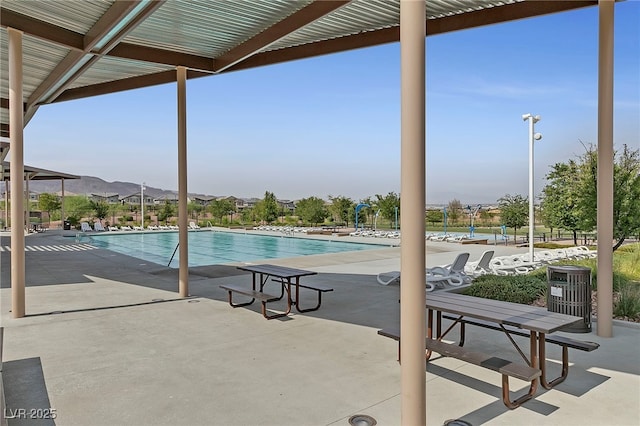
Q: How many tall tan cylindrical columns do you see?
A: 4